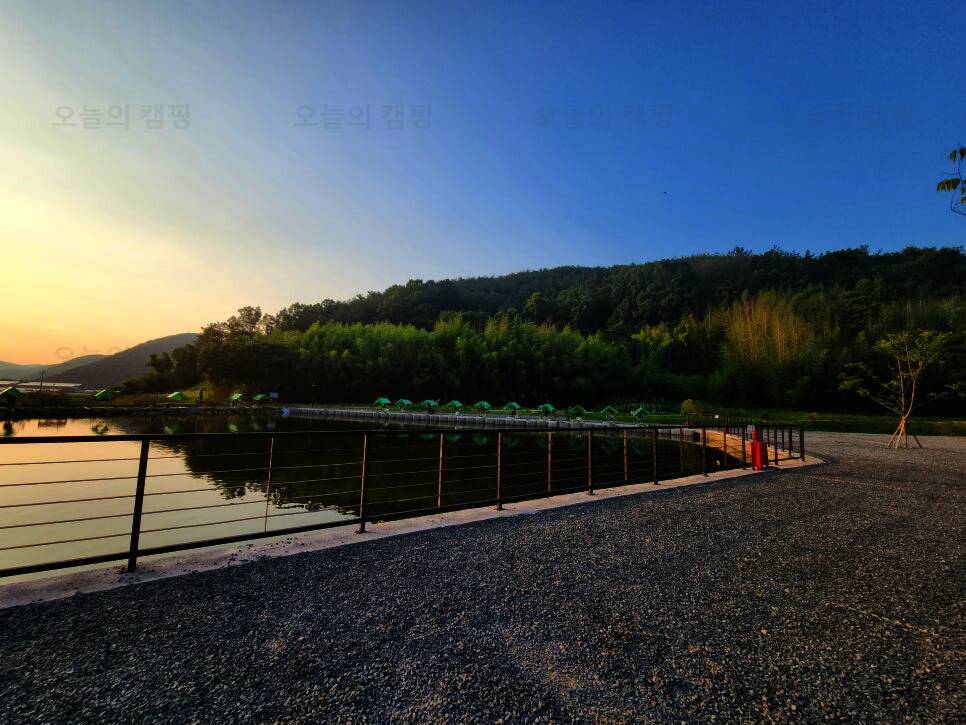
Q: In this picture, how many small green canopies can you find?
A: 15